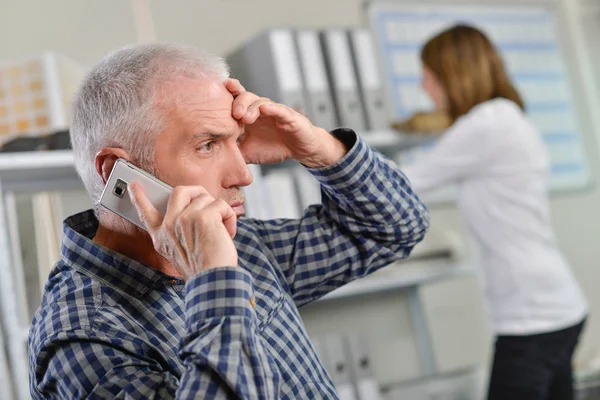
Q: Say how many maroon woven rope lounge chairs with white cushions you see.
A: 0